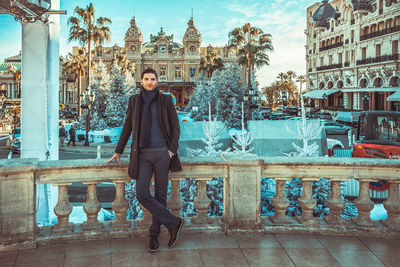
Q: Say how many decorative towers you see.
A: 2